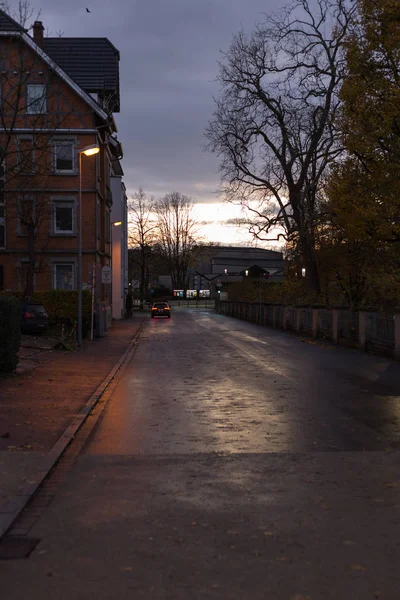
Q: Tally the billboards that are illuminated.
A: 3